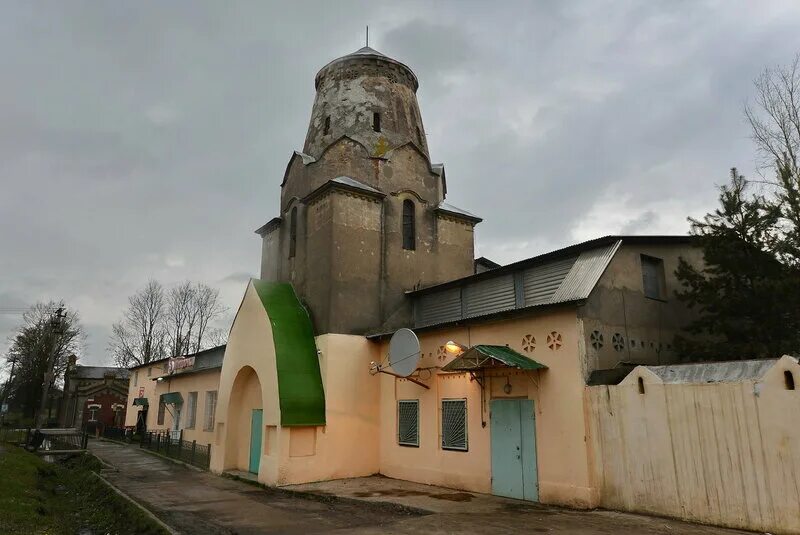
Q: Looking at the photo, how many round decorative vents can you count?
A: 5